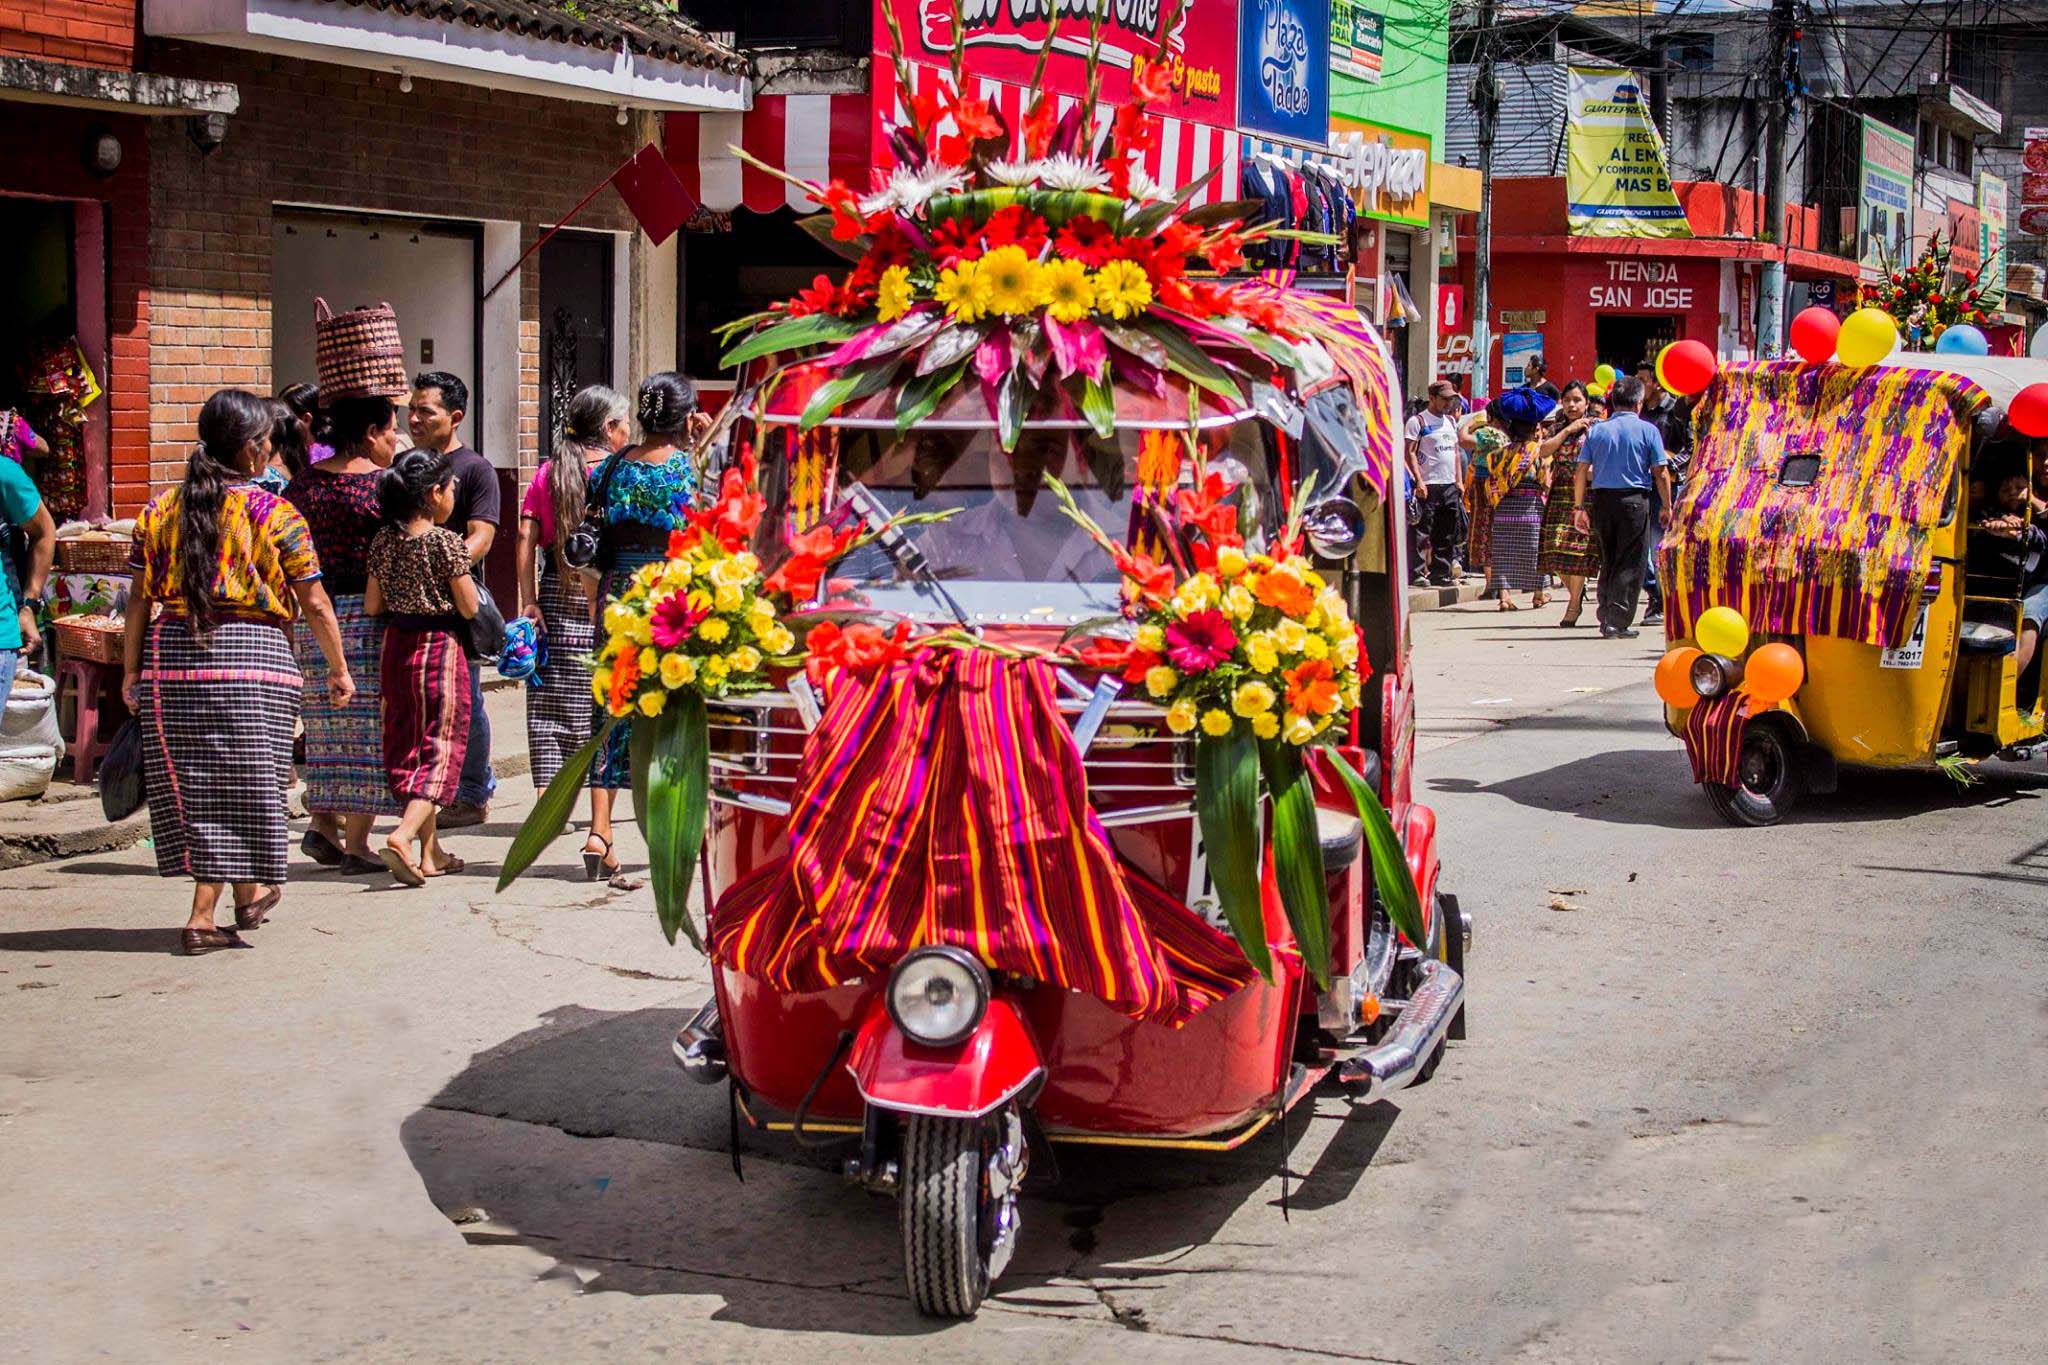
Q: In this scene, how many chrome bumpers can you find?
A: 2